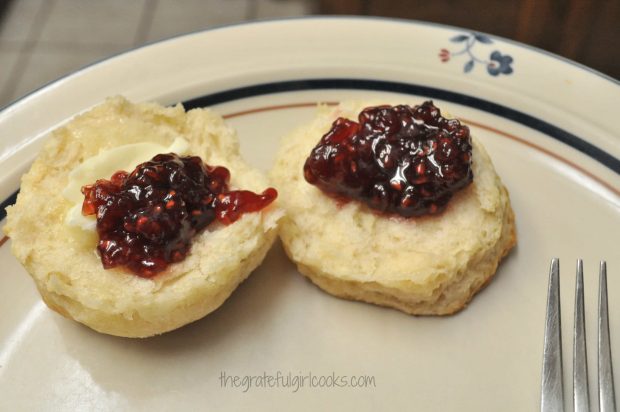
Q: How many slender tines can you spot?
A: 3